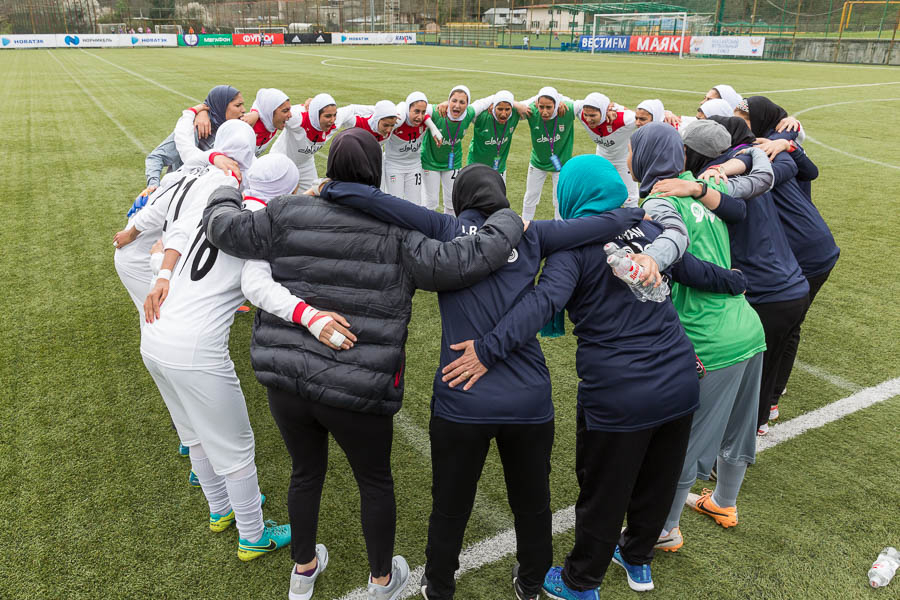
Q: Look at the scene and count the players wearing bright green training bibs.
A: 4